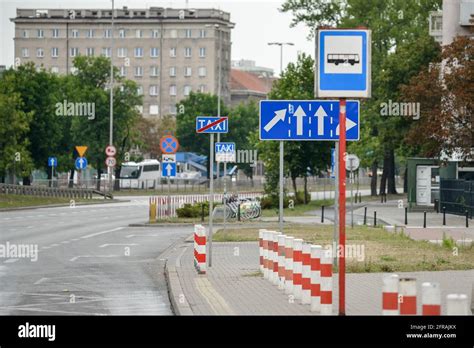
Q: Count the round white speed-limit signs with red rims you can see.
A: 1